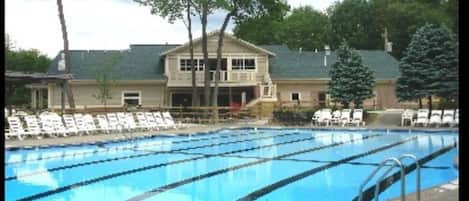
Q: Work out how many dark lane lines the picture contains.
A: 6